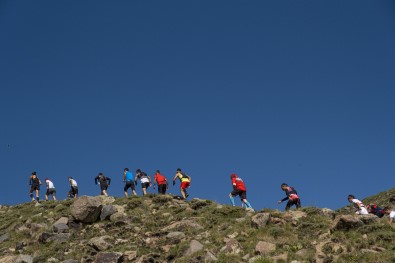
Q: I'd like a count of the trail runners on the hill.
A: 13